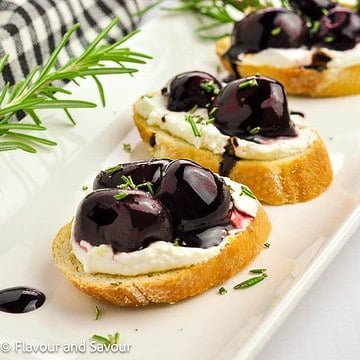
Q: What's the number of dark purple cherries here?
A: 8